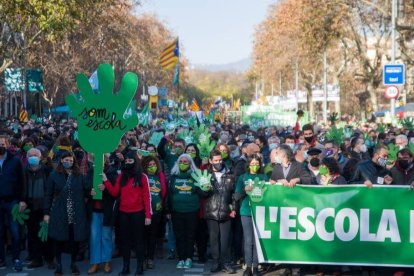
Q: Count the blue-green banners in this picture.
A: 2